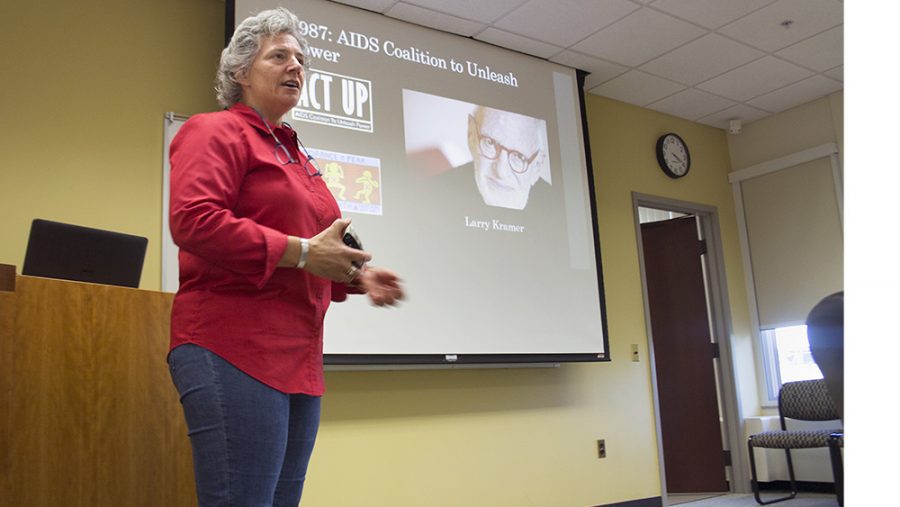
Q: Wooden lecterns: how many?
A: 1